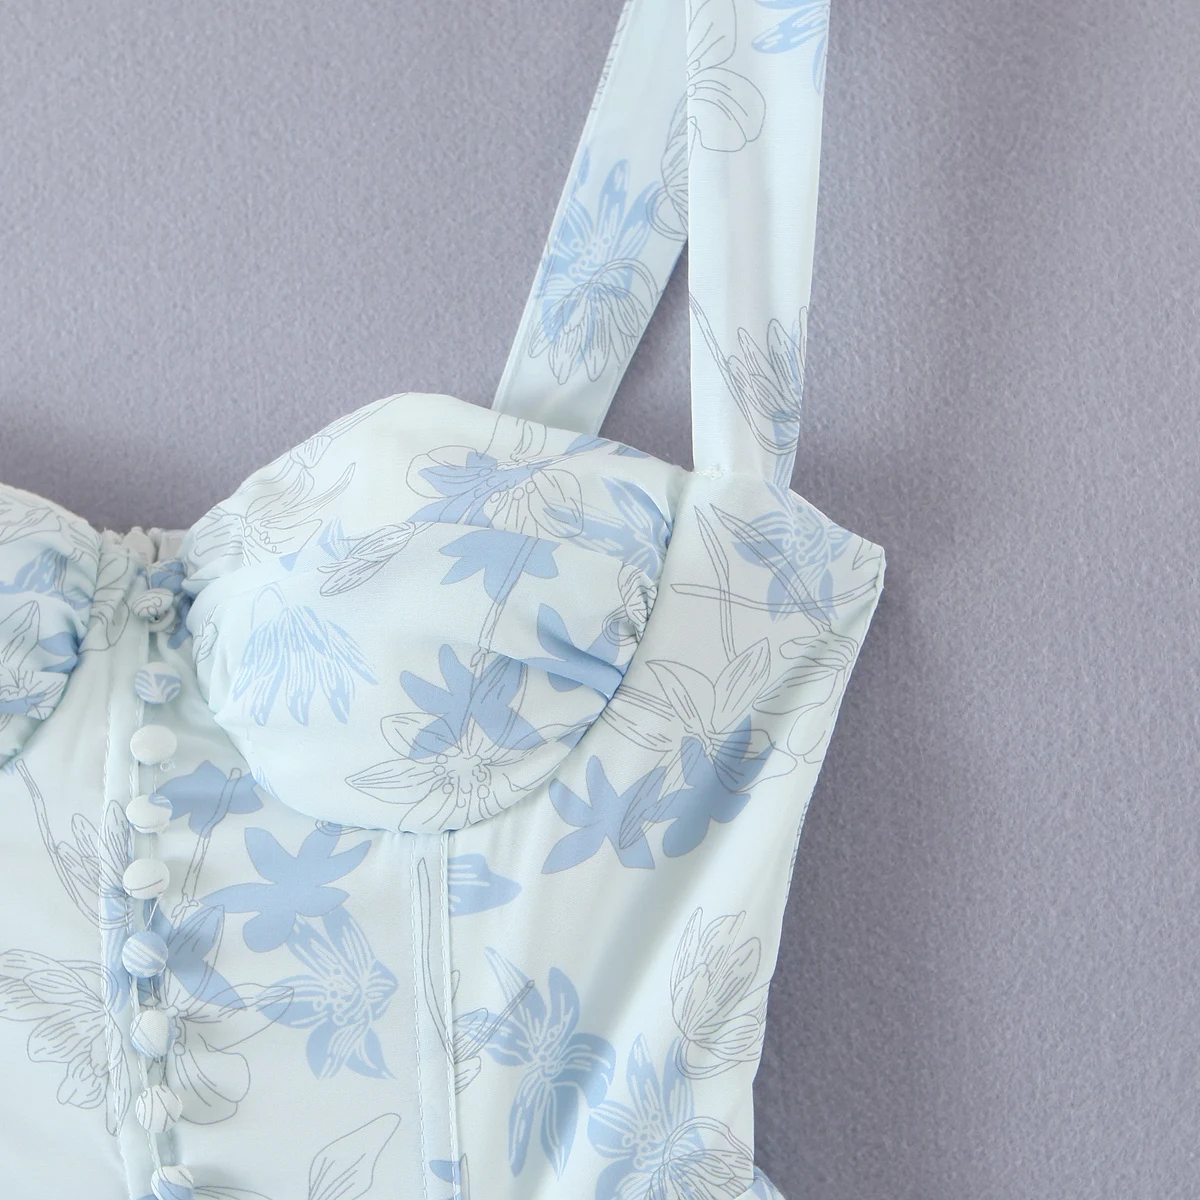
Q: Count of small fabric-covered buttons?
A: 9